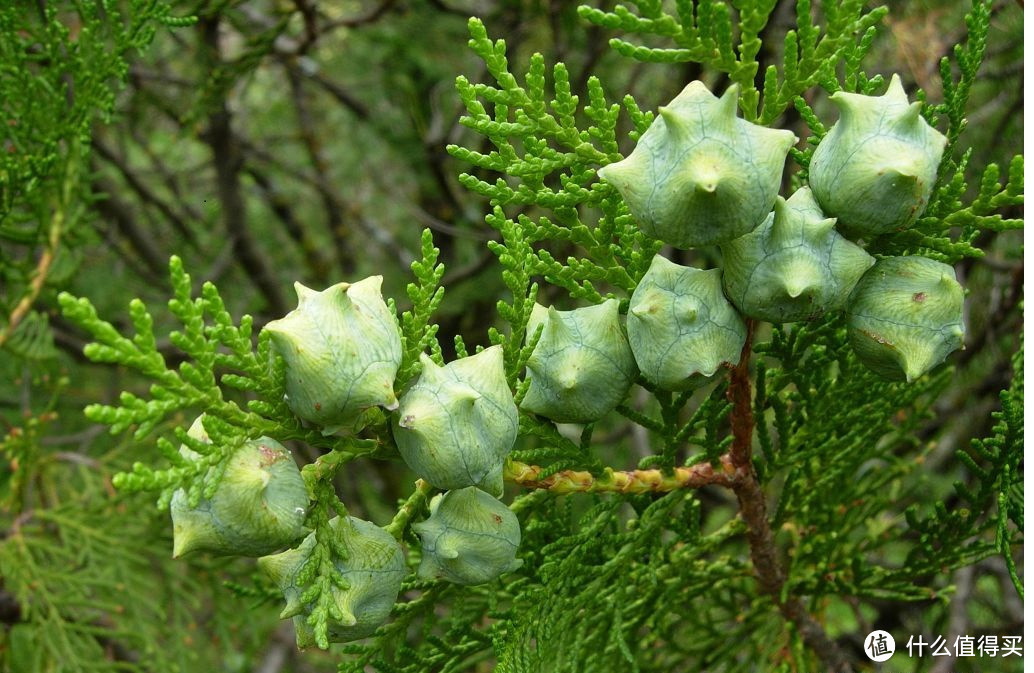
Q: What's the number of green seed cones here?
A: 11